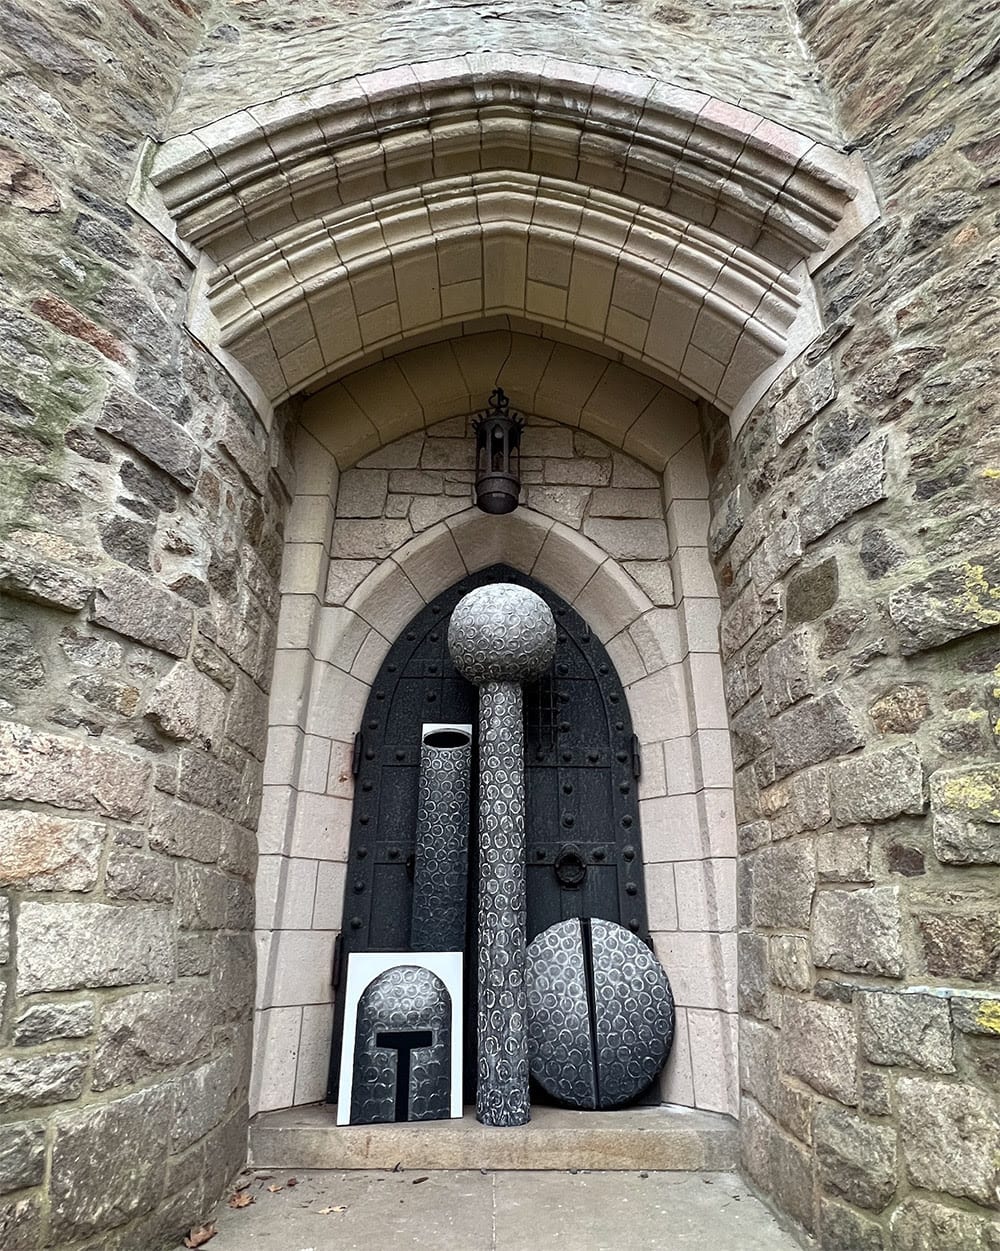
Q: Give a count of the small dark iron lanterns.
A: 1